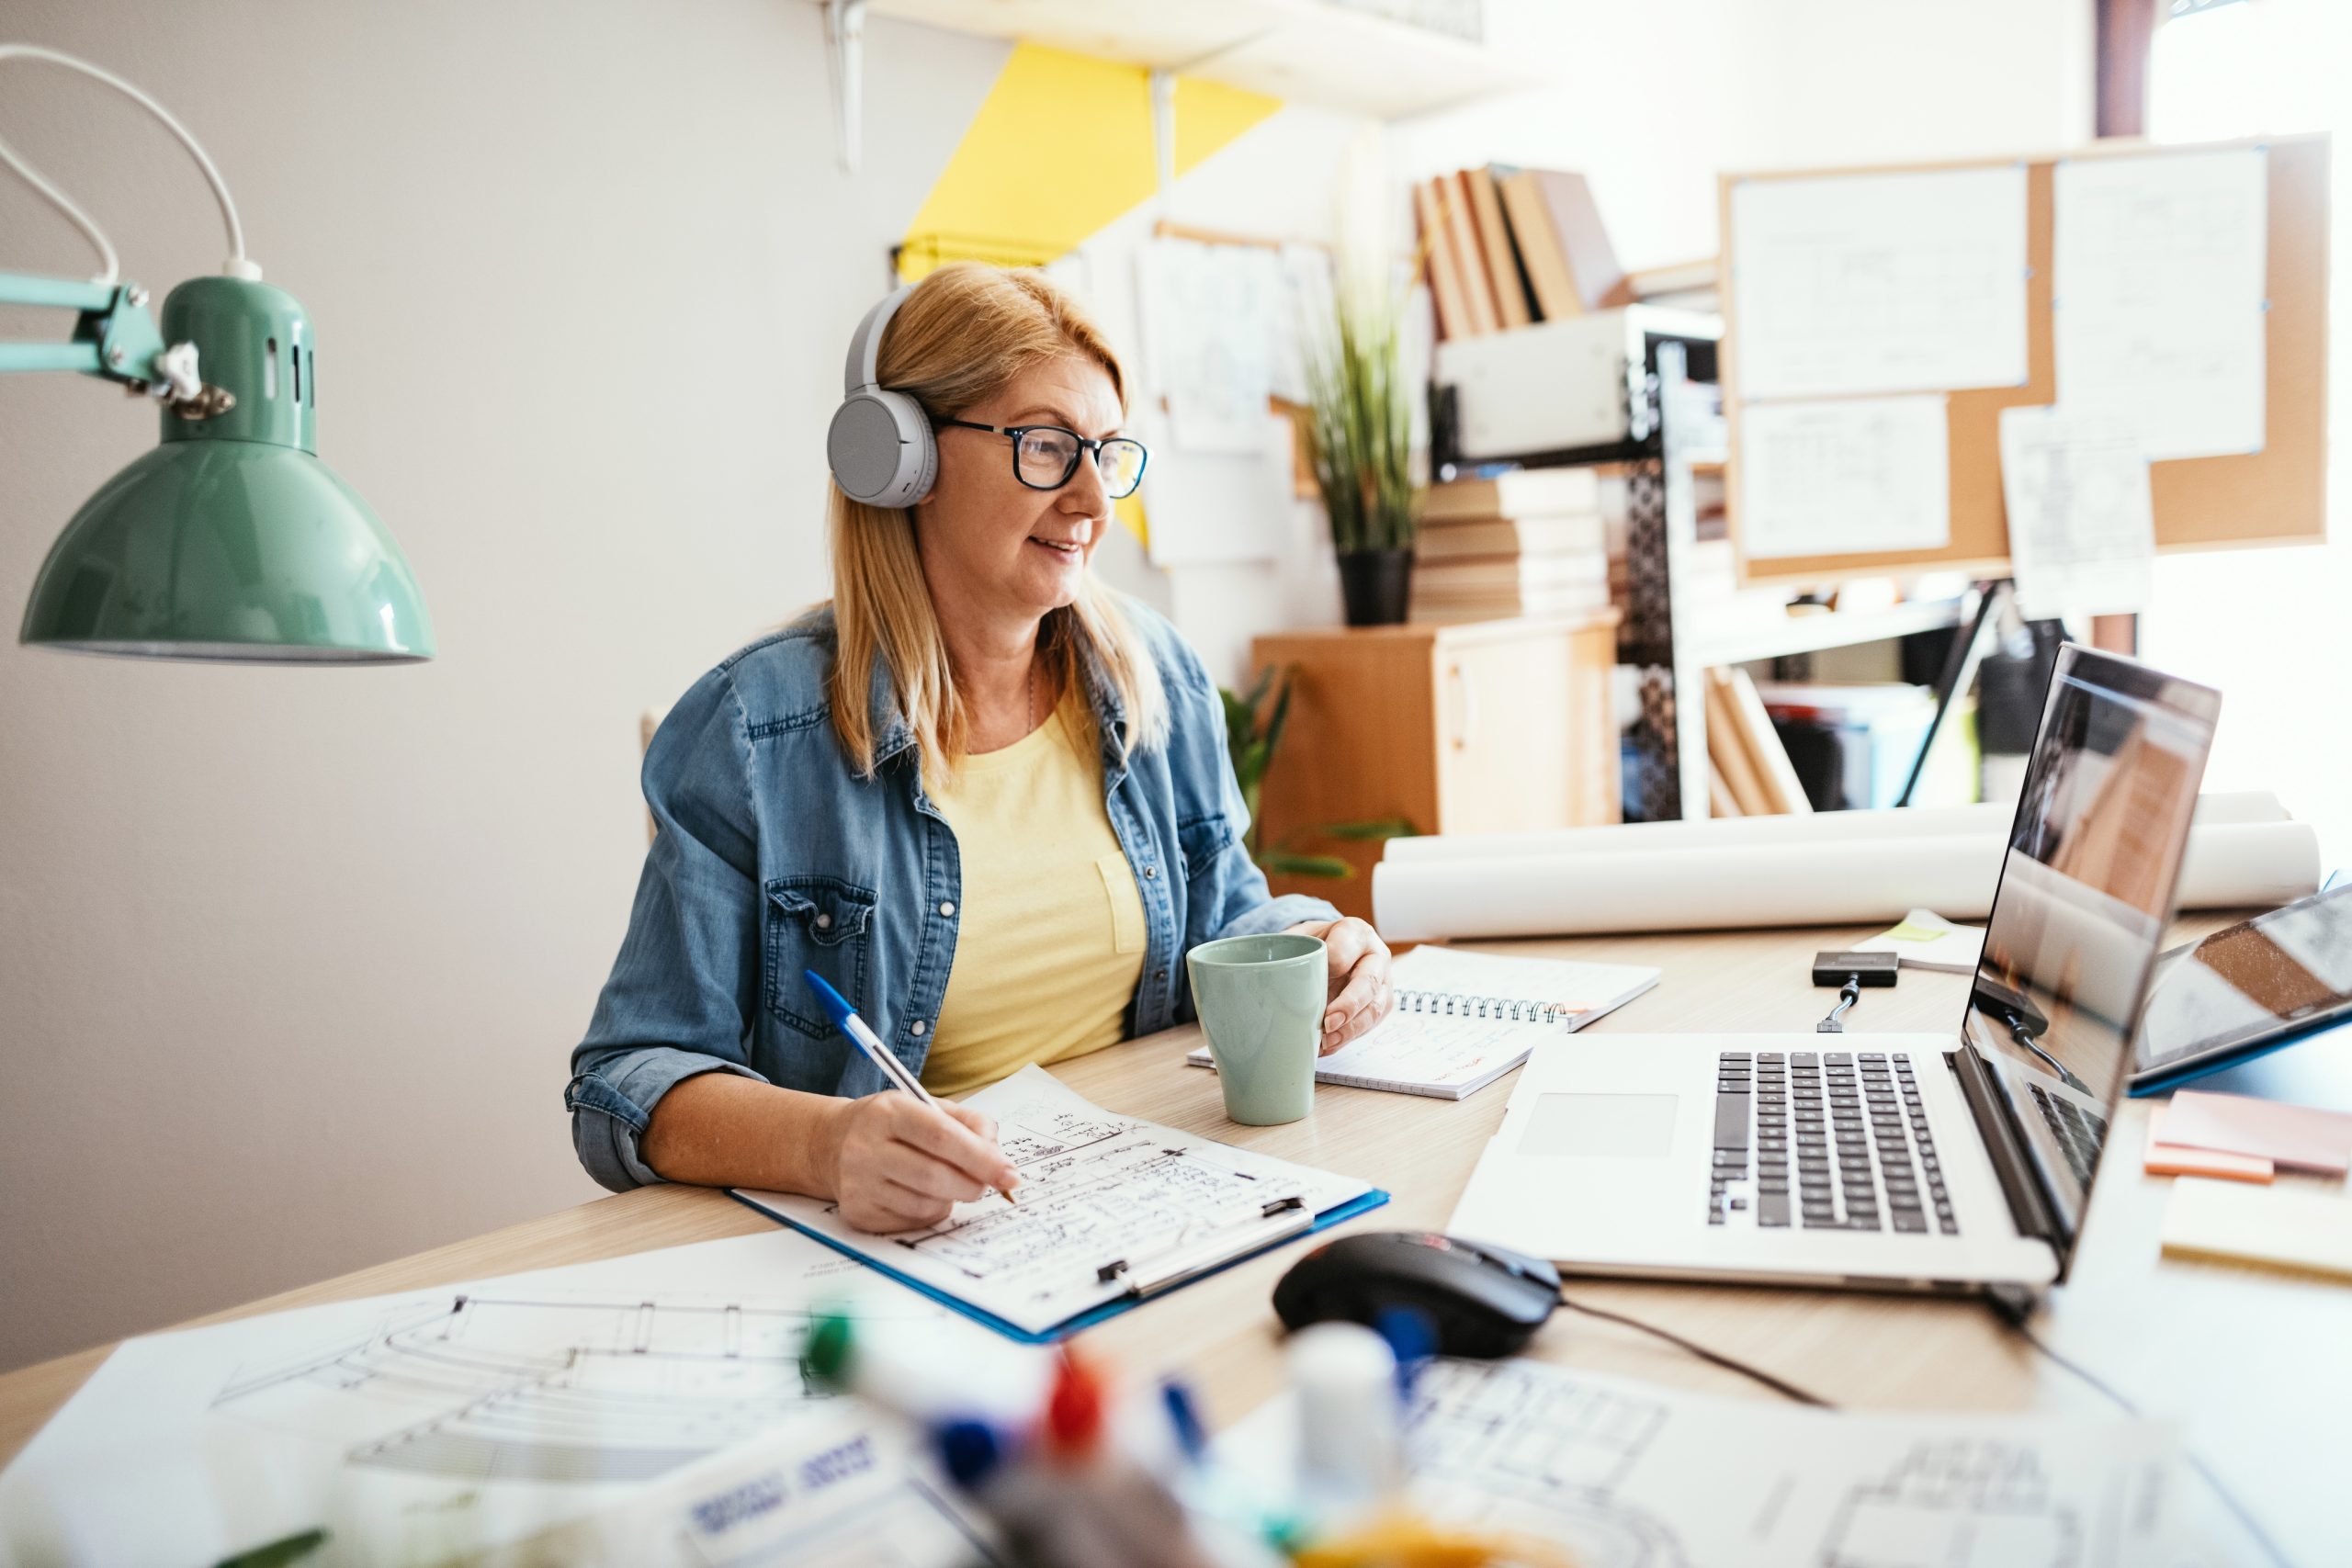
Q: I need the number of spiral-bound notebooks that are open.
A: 1